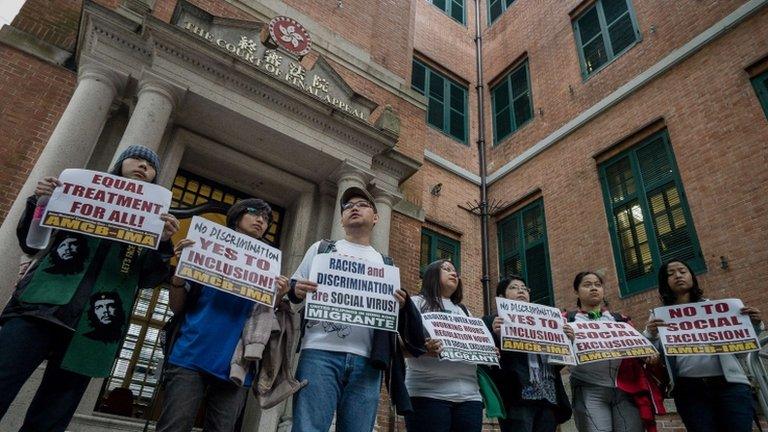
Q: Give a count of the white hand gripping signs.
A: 7